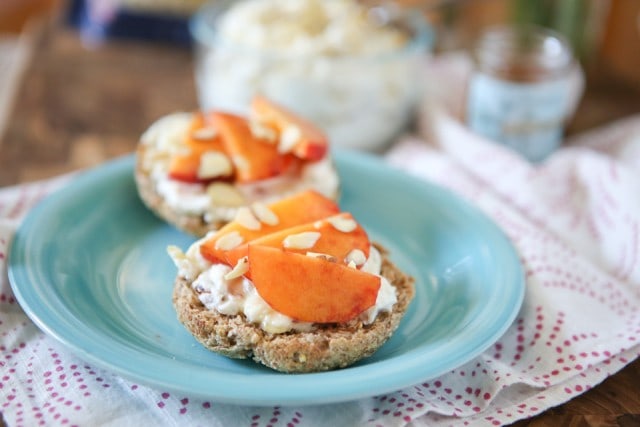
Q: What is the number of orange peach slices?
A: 6